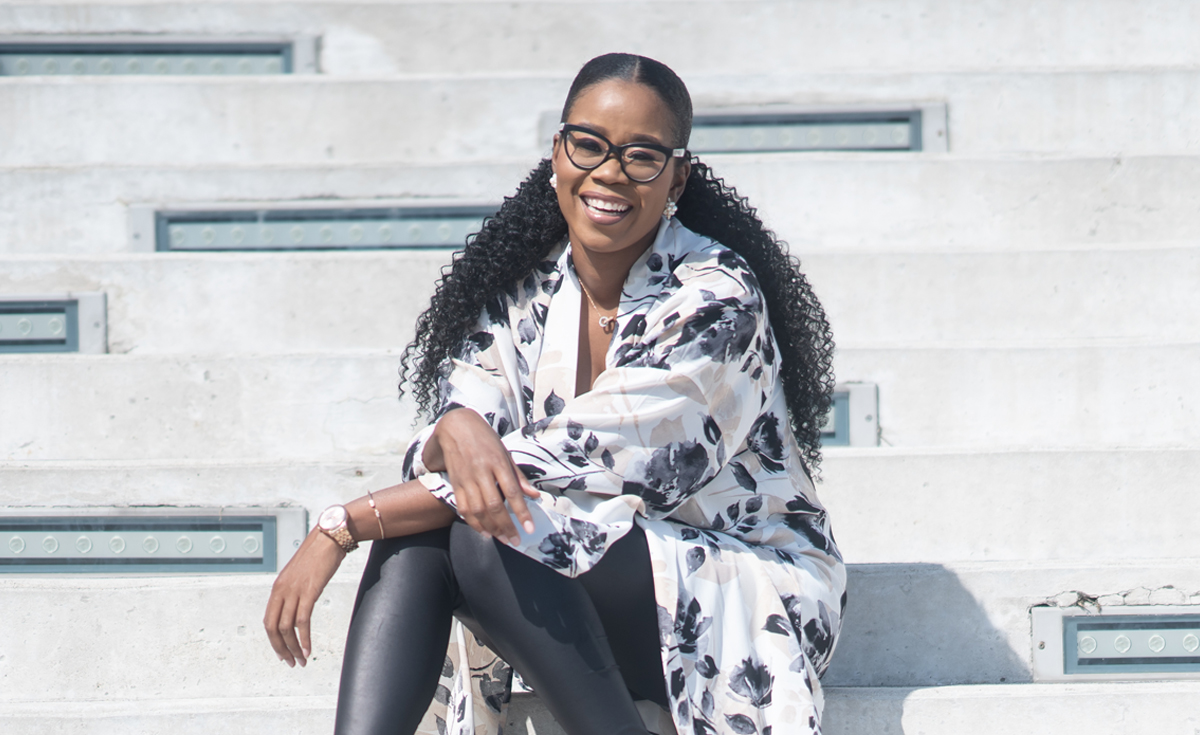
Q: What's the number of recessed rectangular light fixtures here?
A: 7